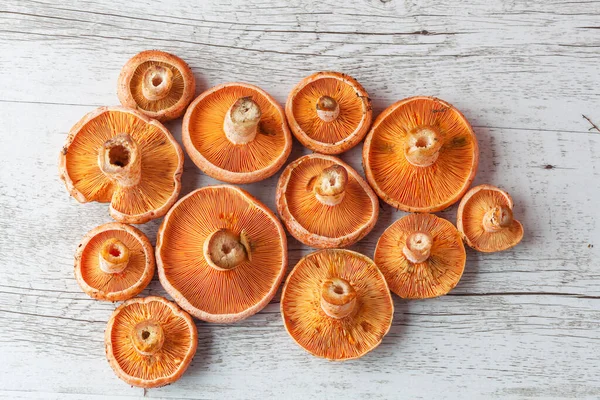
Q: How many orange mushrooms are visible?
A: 12